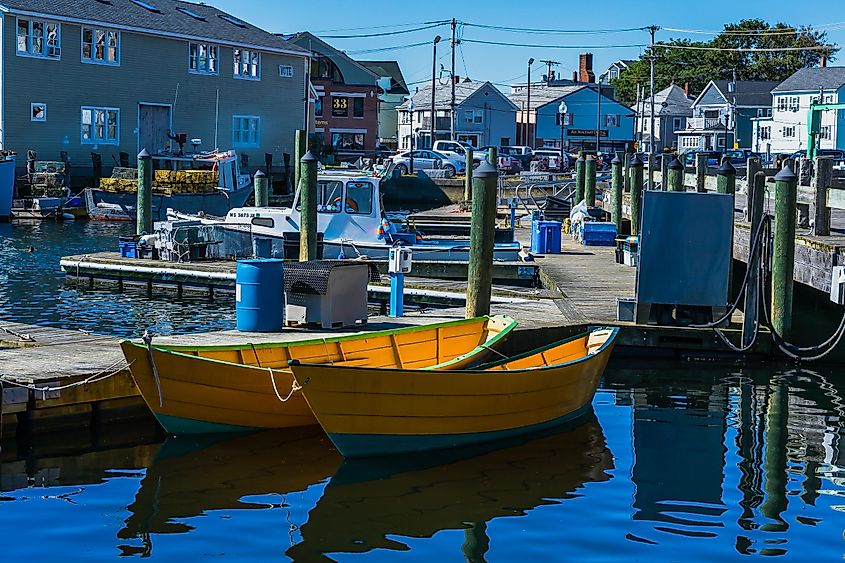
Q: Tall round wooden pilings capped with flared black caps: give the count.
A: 11